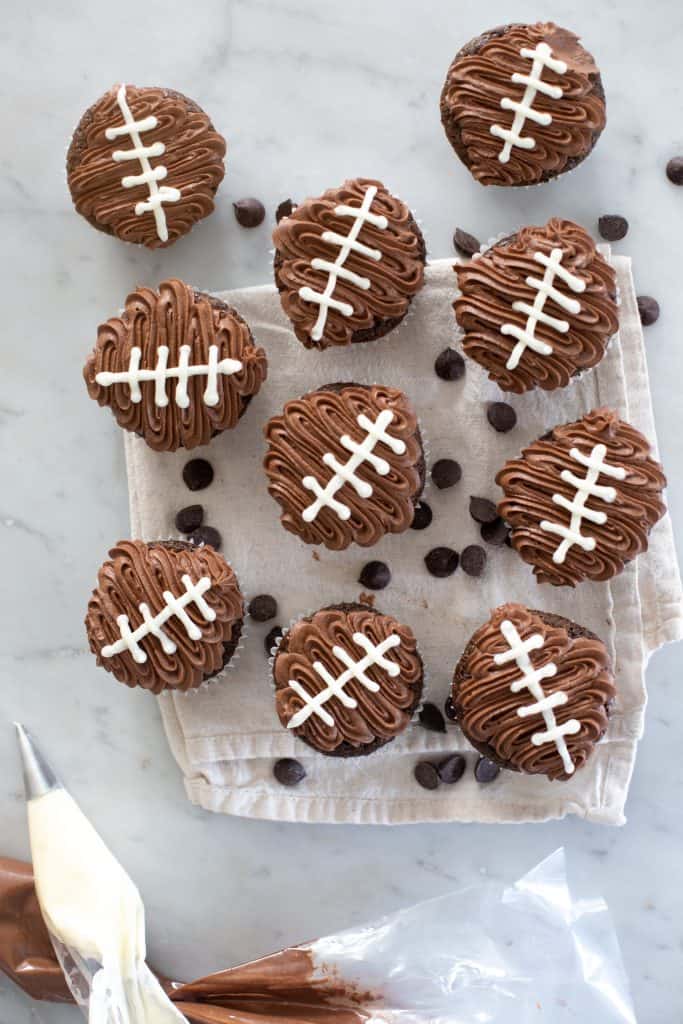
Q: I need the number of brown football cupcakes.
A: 10